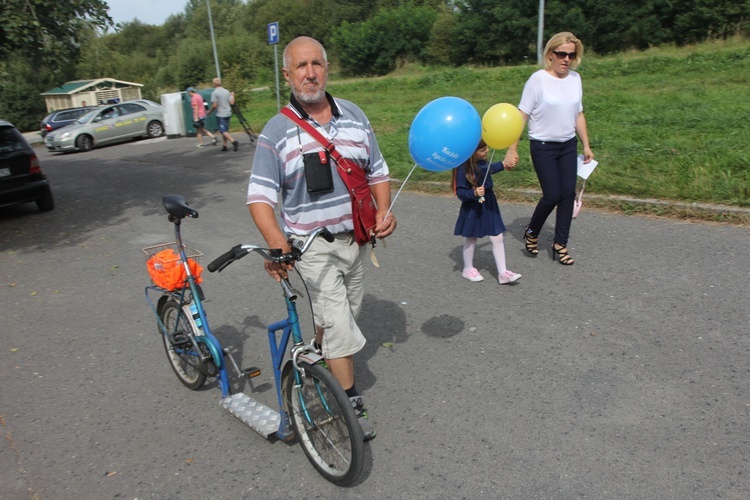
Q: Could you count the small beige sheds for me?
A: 1